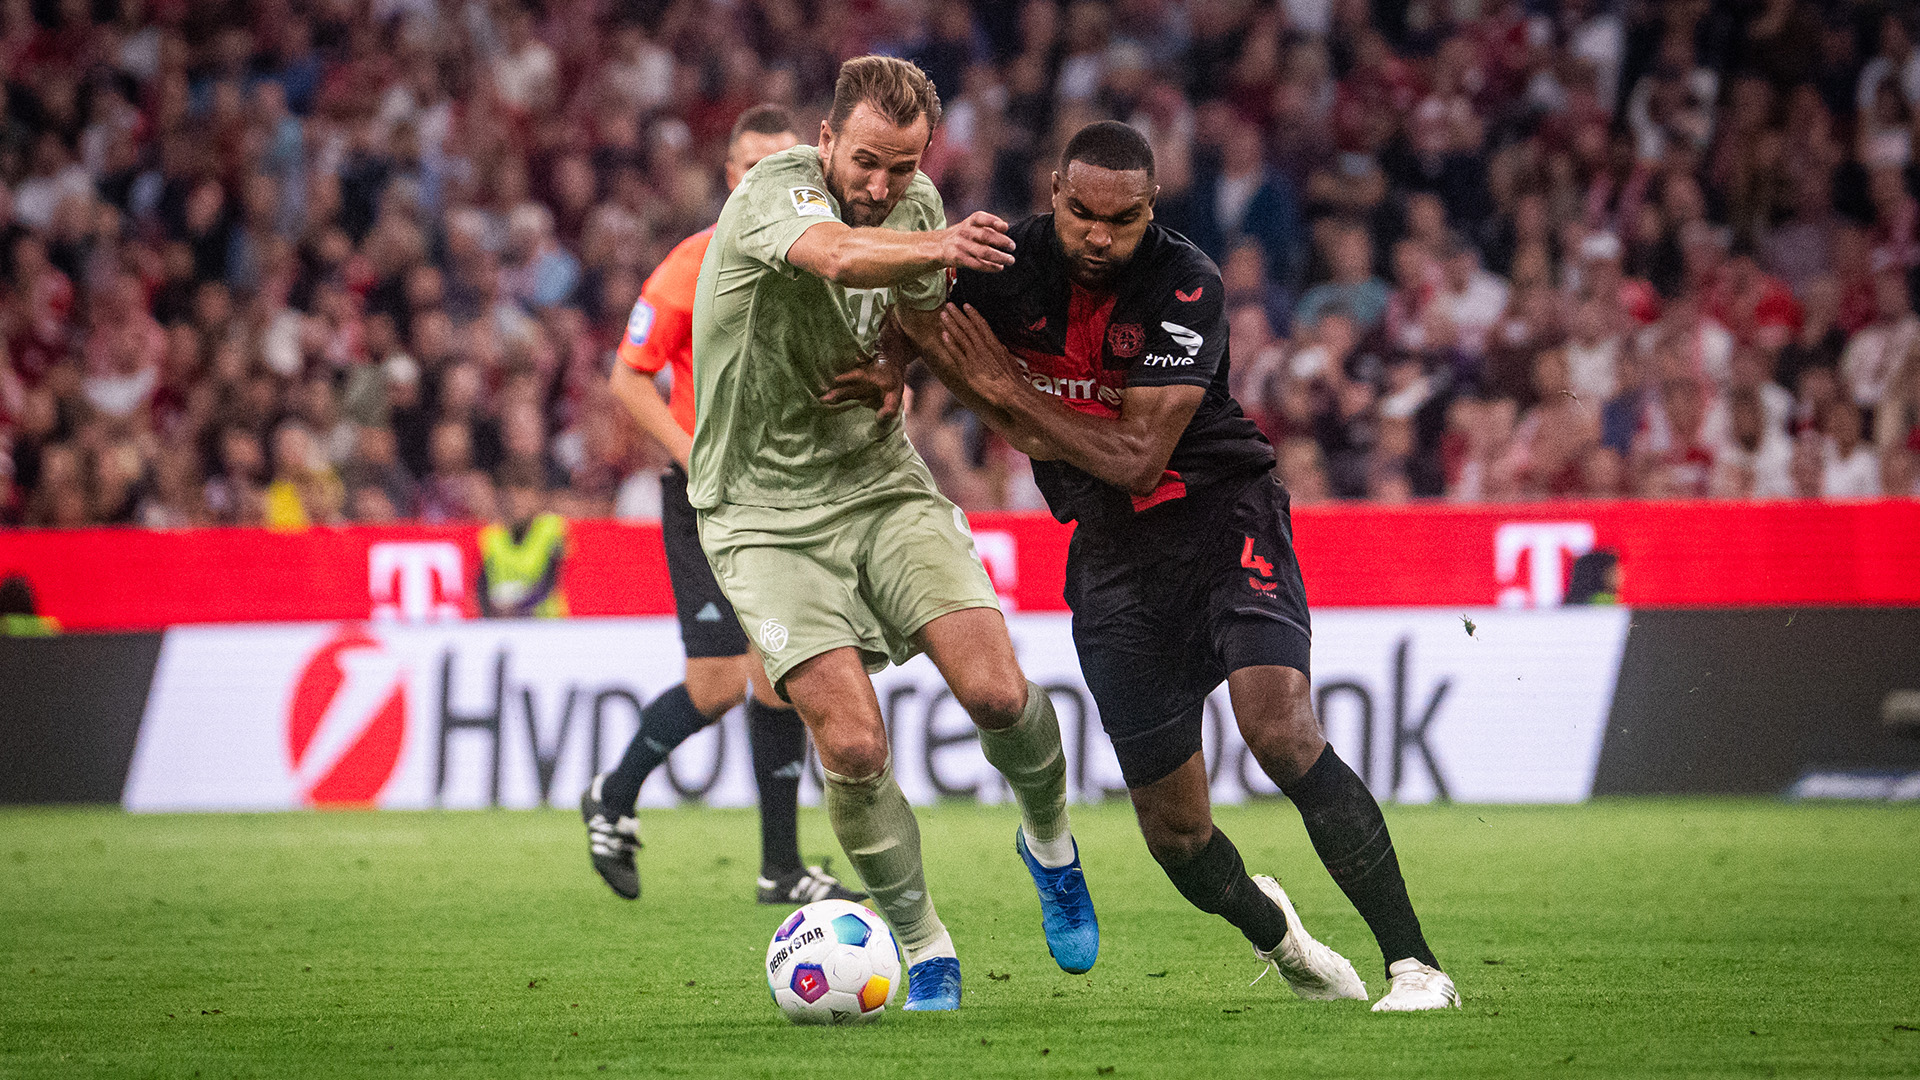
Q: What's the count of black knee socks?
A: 4